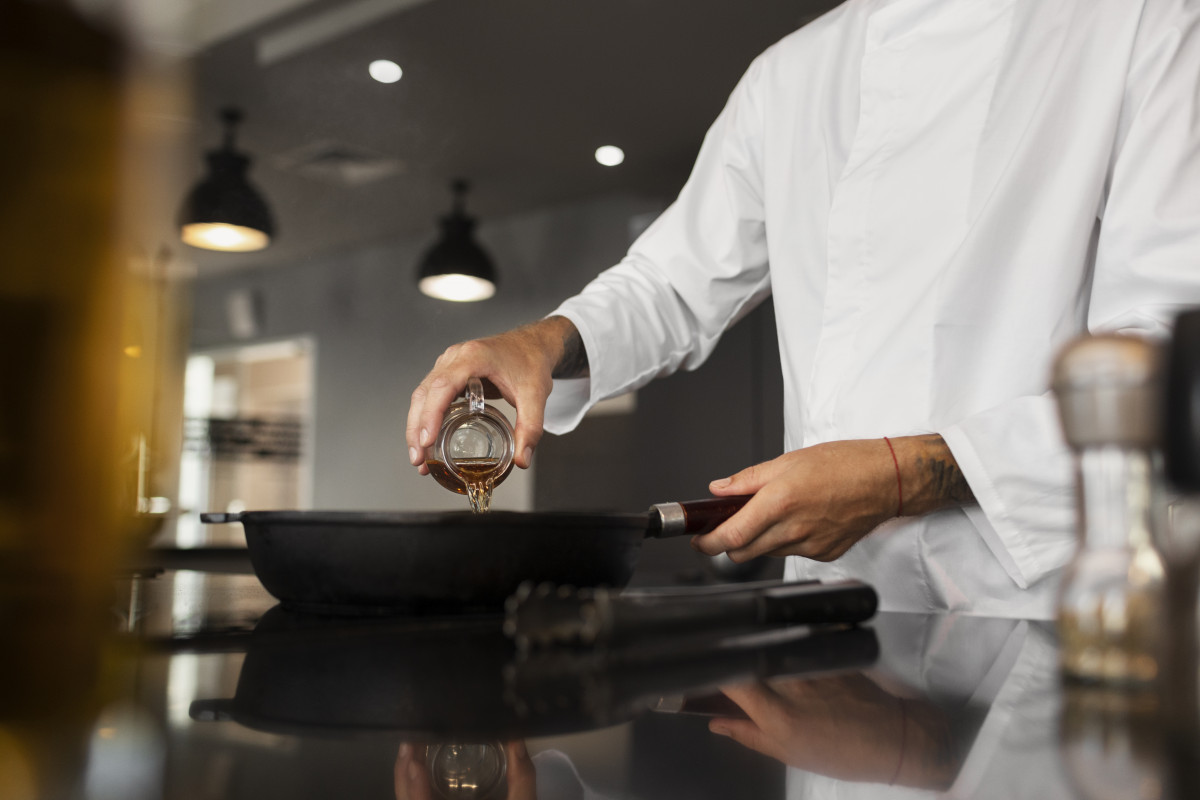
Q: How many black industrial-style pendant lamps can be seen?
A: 2